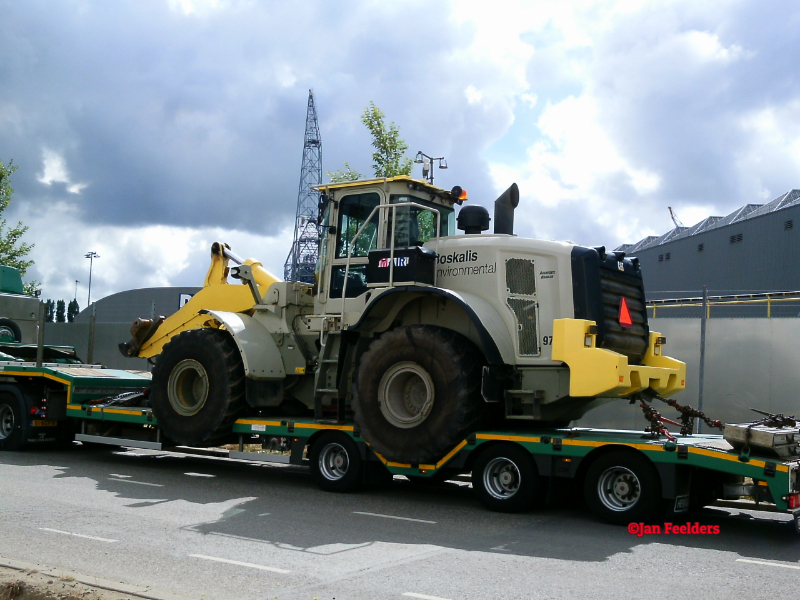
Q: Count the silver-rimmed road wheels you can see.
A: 4